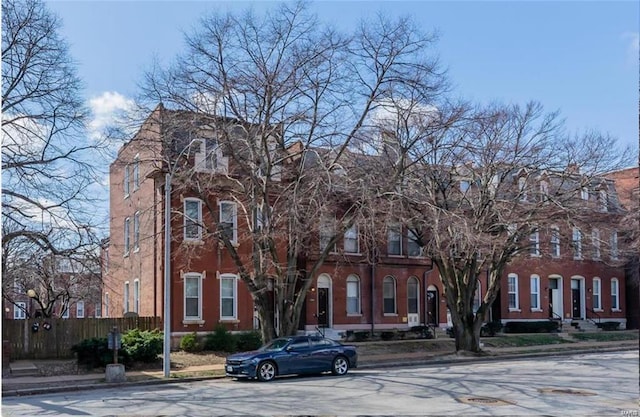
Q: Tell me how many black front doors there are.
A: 3